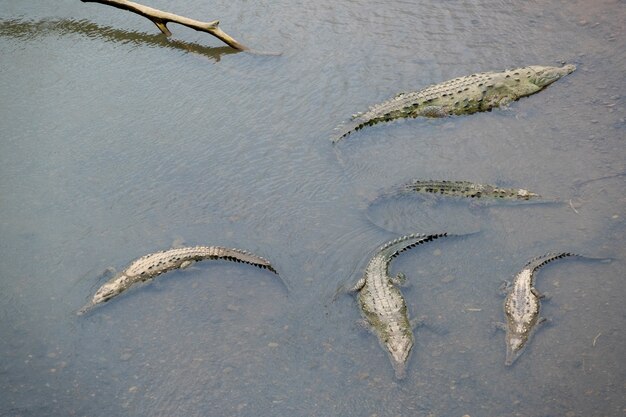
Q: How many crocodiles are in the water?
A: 5